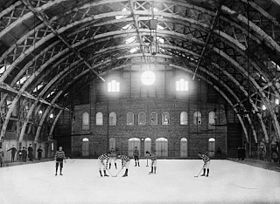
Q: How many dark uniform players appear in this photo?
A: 2